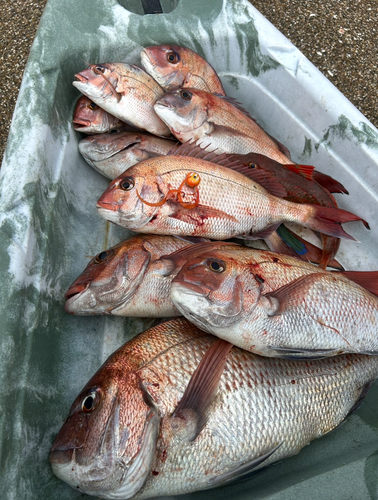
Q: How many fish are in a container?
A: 10